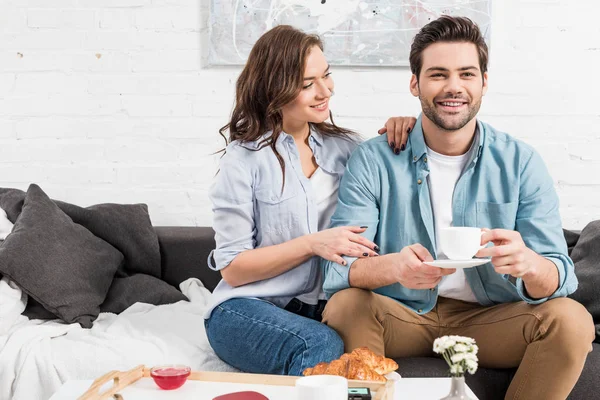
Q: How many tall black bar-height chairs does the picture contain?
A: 0